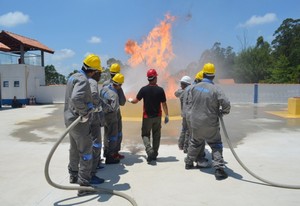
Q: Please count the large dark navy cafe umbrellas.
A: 0